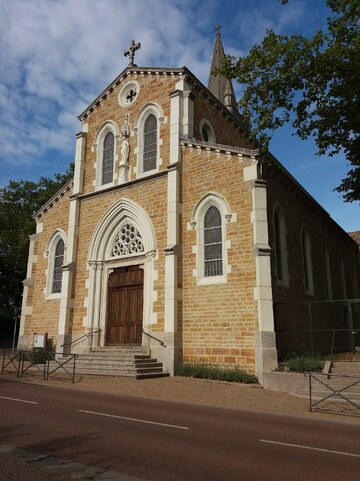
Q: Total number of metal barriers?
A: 4